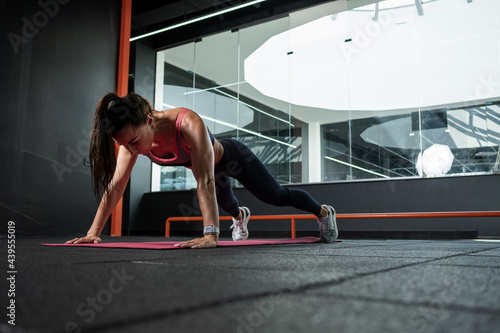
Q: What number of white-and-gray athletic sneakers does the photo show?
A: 2